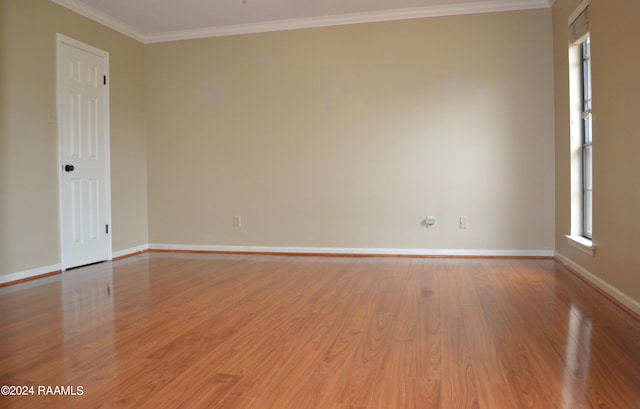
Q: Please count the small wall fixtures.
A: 3